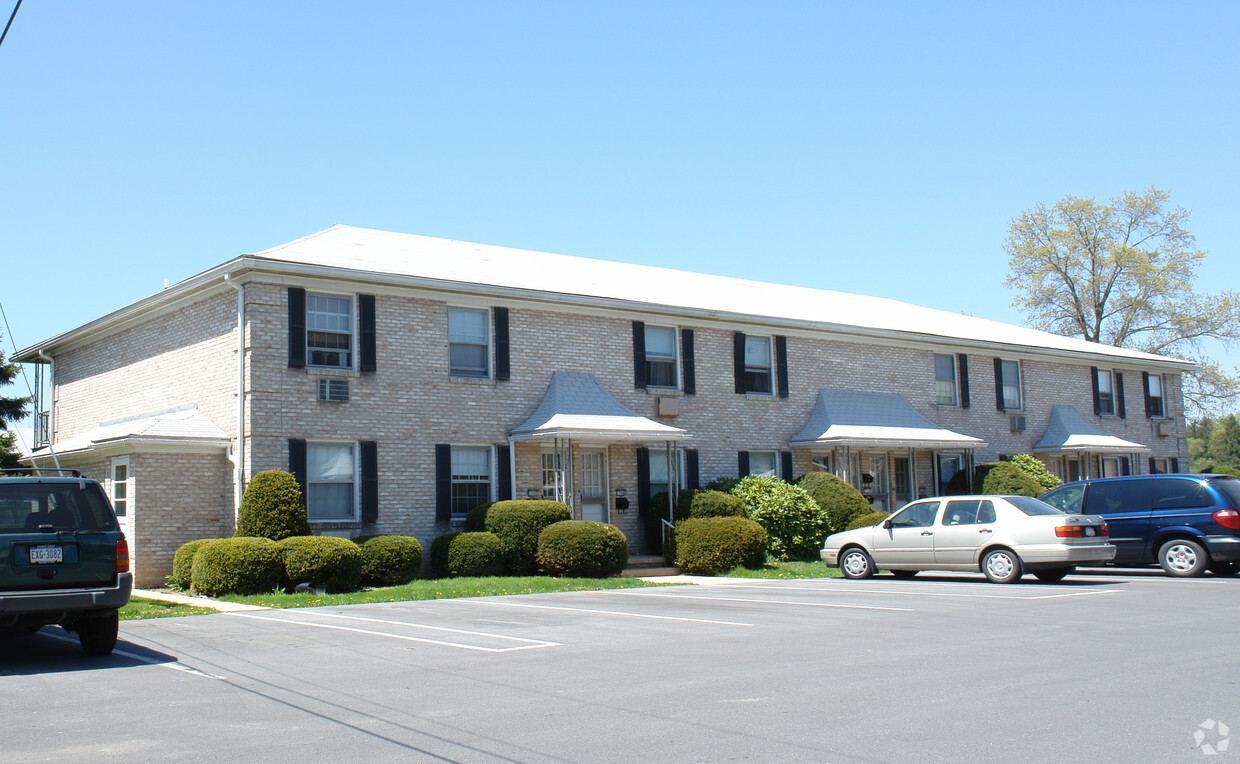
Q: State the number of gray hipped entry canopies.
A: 3